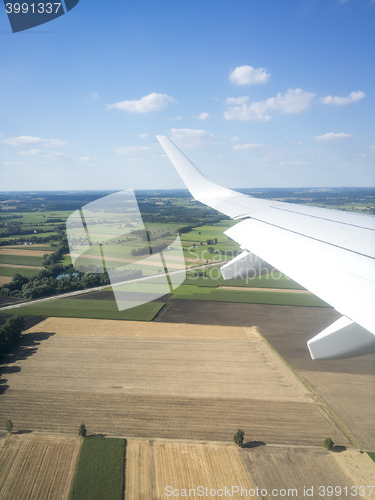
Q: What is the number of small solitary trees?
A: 4